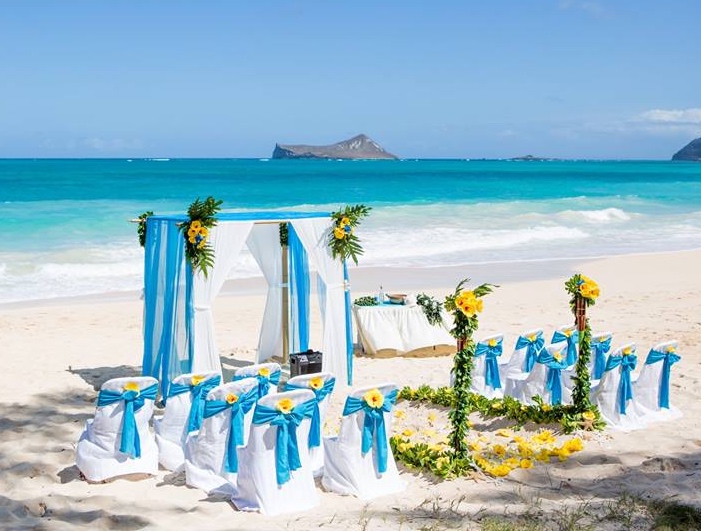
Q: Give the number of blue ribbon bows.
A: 14